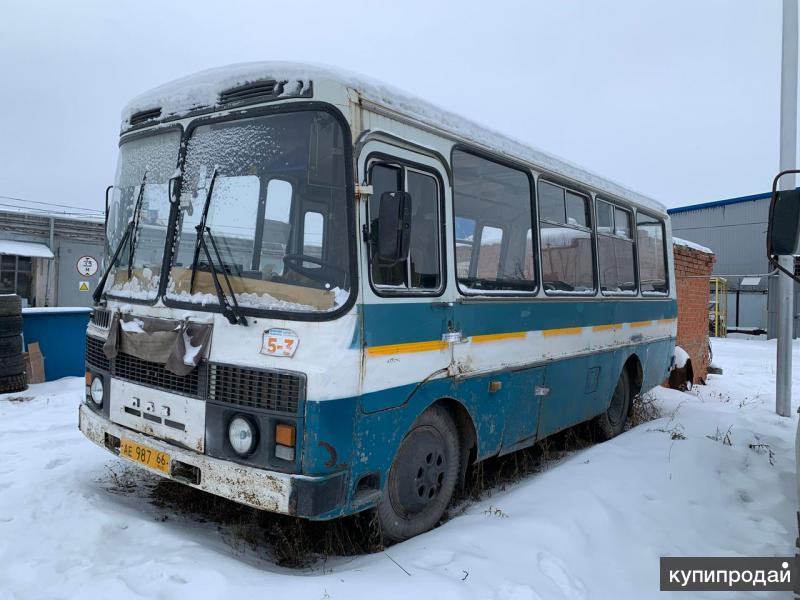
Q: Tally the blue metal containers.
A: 1